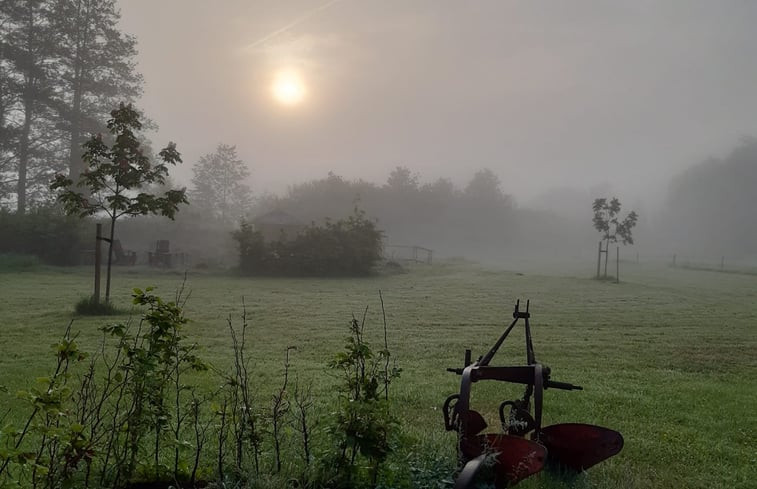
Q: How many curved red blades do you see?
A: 2